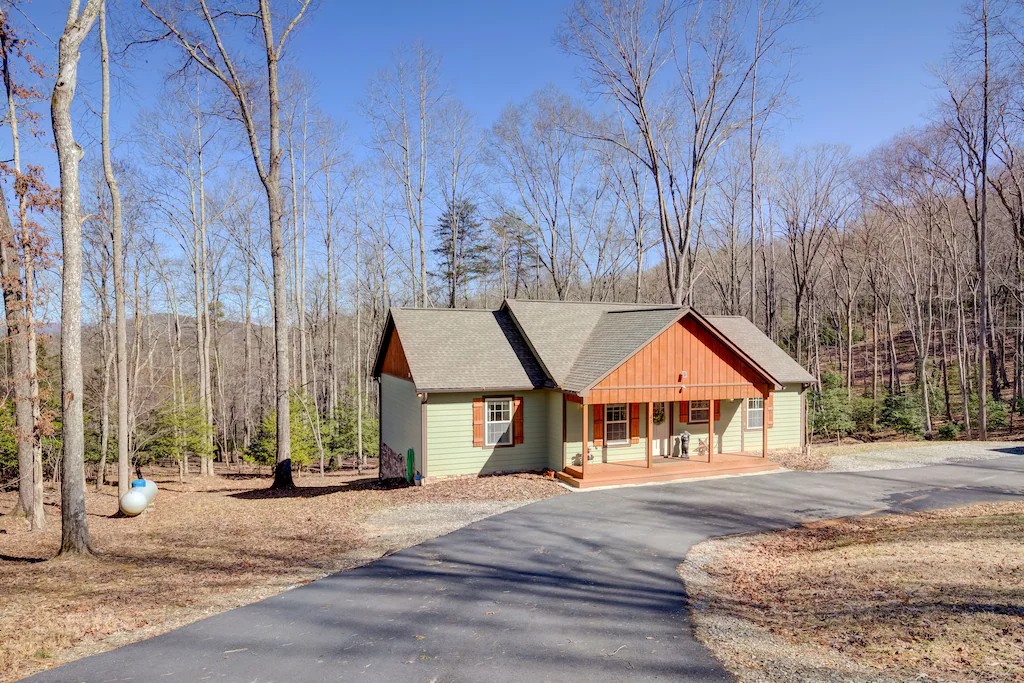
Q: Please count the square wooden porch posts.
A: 4